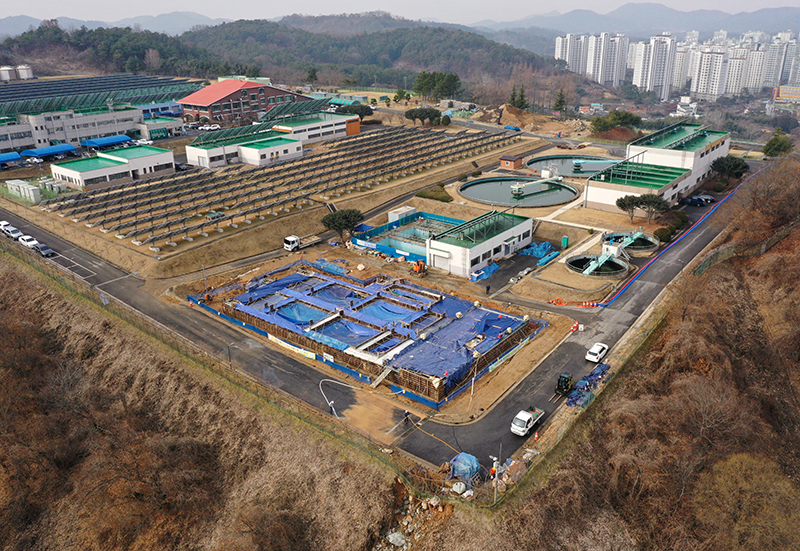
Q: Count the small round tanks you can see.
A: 2